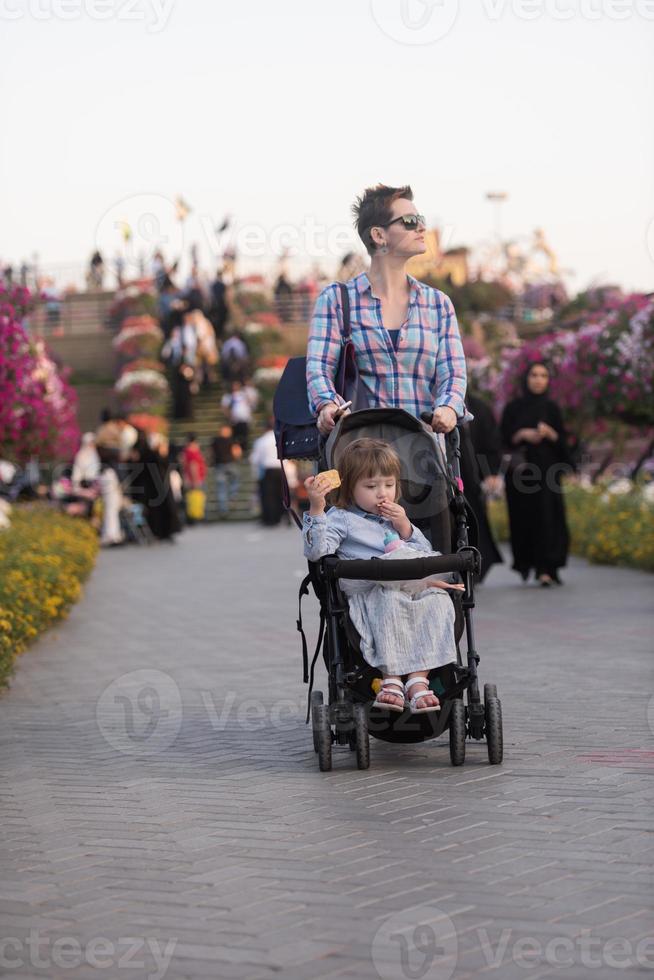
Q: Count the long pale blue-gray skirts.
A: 1